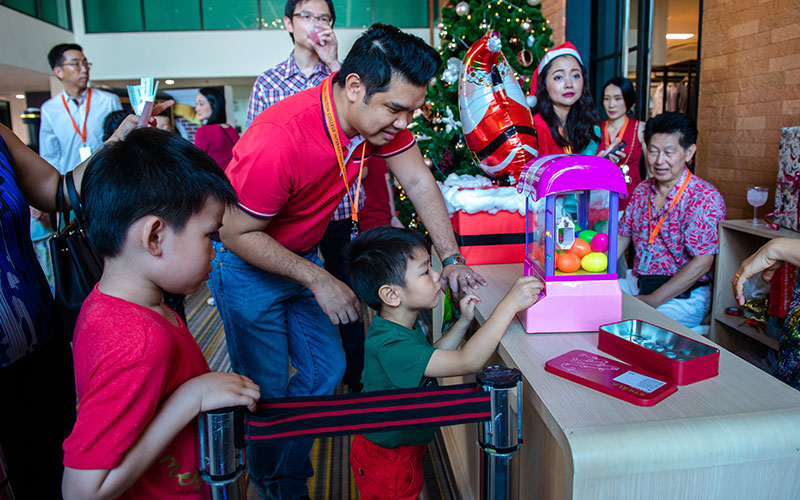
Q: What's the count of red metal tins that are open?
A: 1